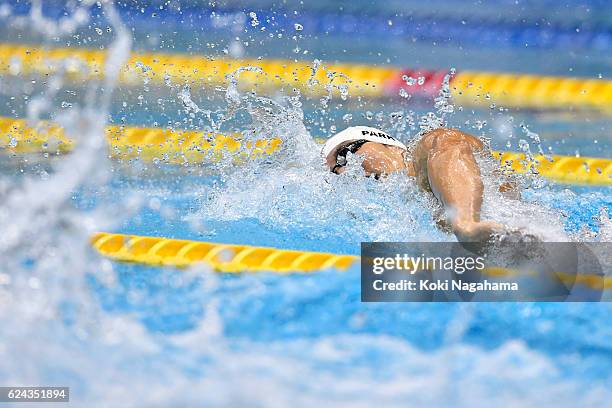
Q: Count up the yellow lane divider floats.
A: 3